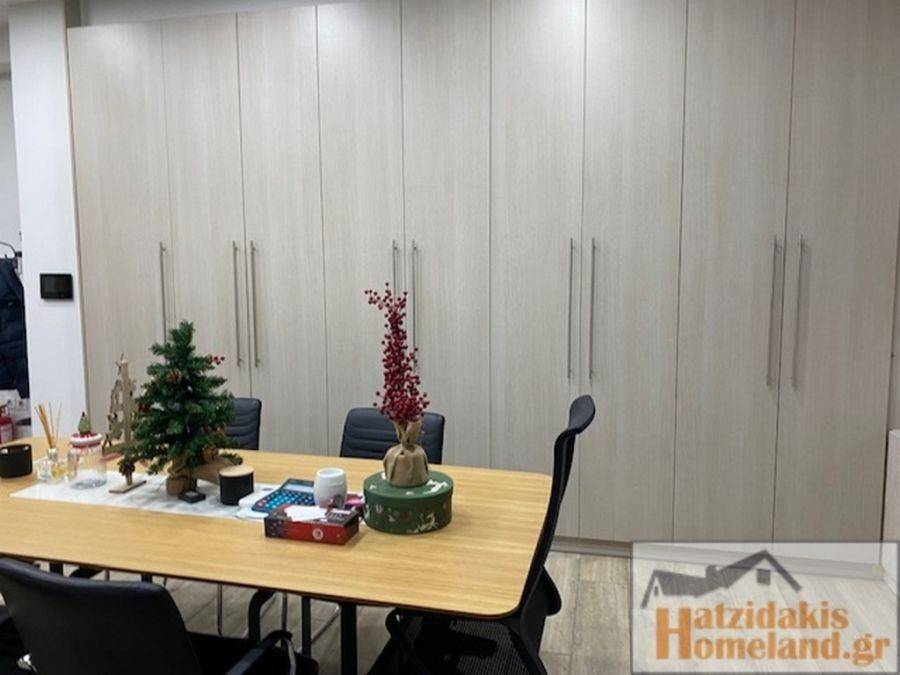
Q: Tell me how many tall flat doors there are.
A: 9